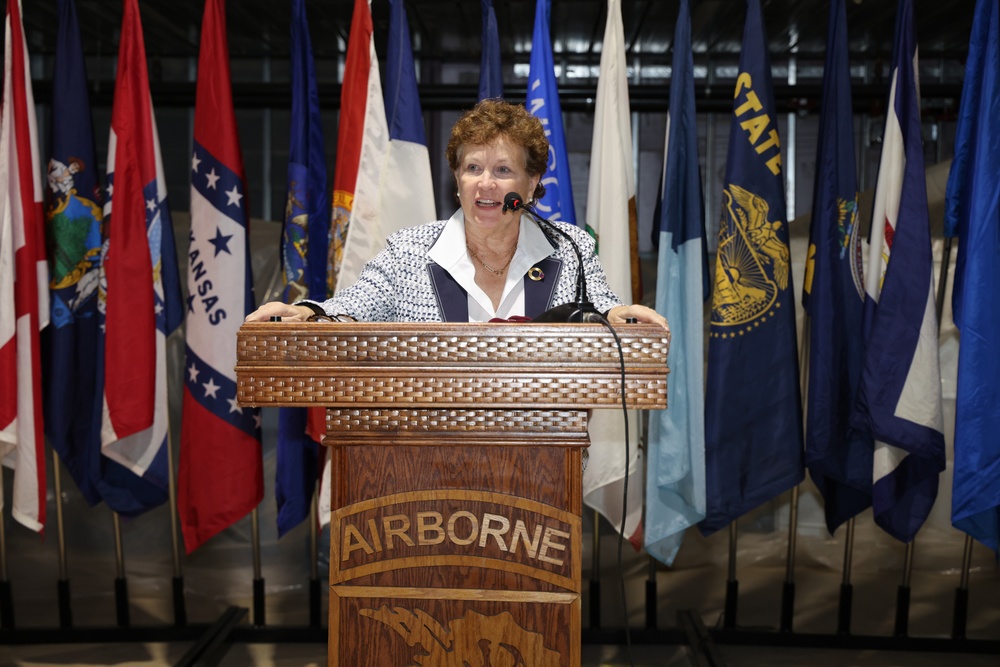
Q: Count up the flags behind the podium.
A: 15